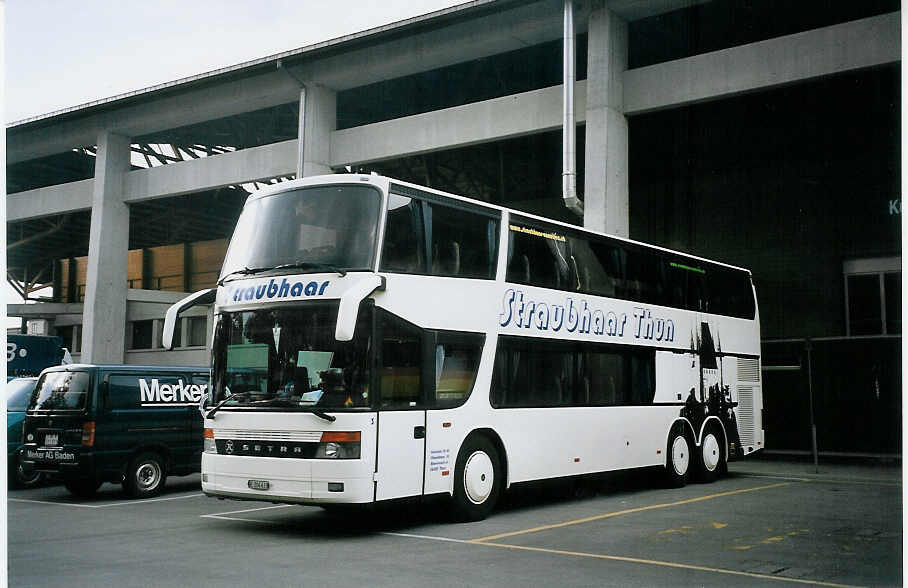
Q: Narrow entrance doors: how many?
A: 1